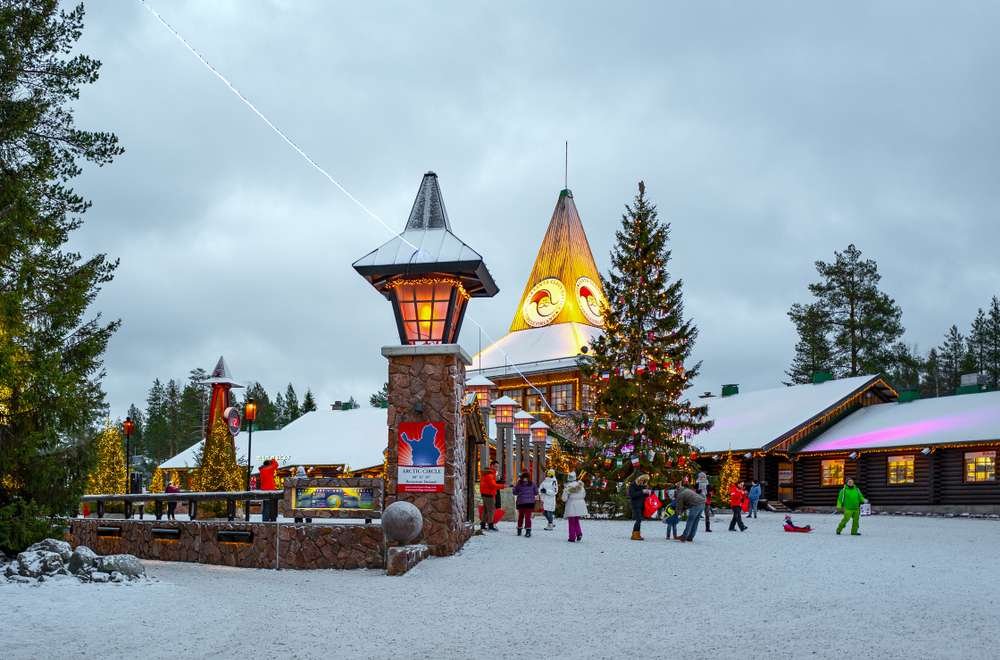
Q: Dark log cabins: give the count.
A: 2